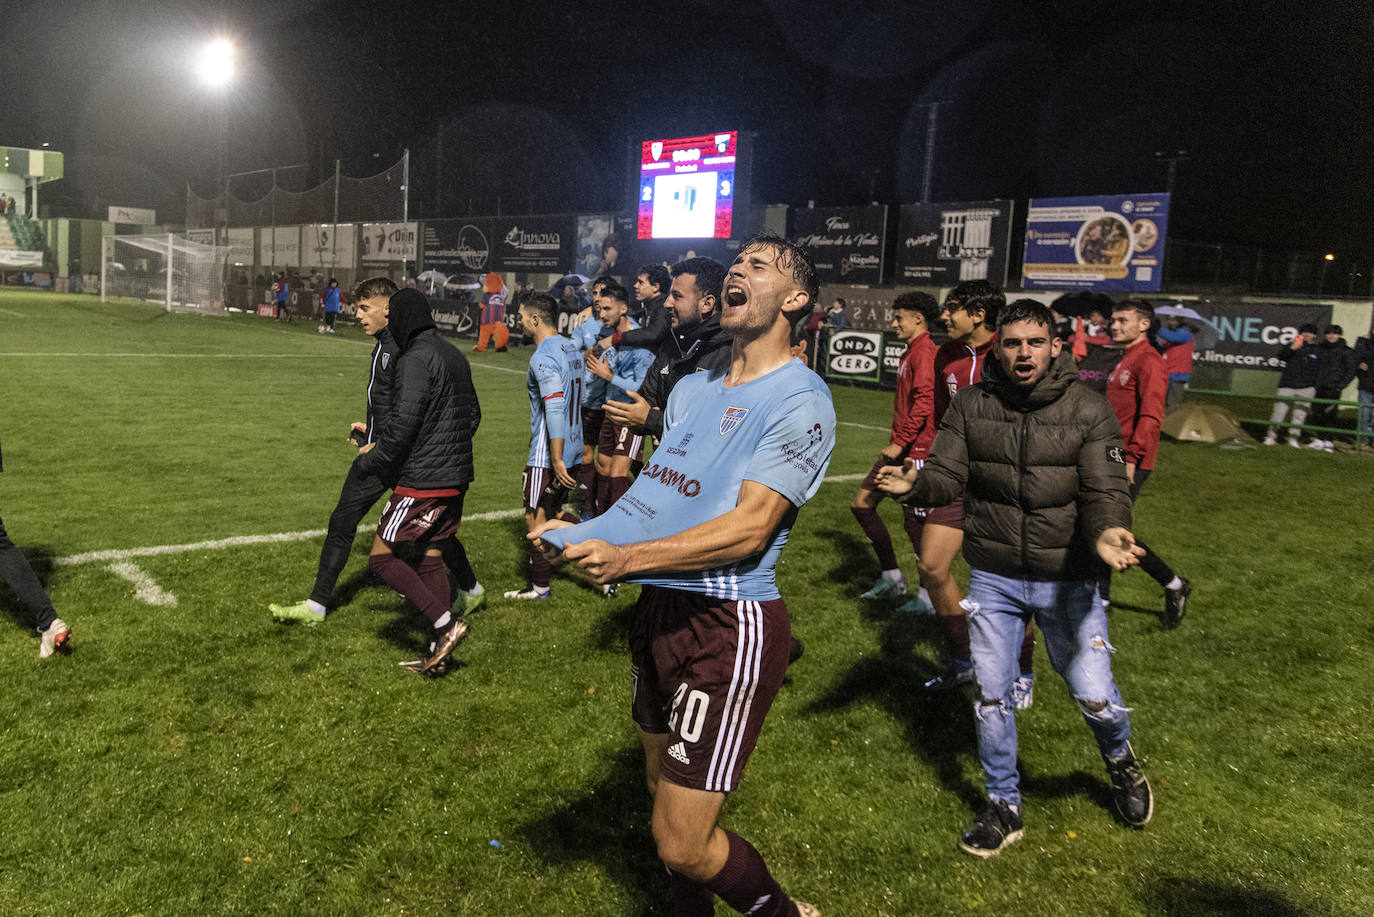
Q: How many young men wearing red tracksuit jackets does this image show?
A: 3